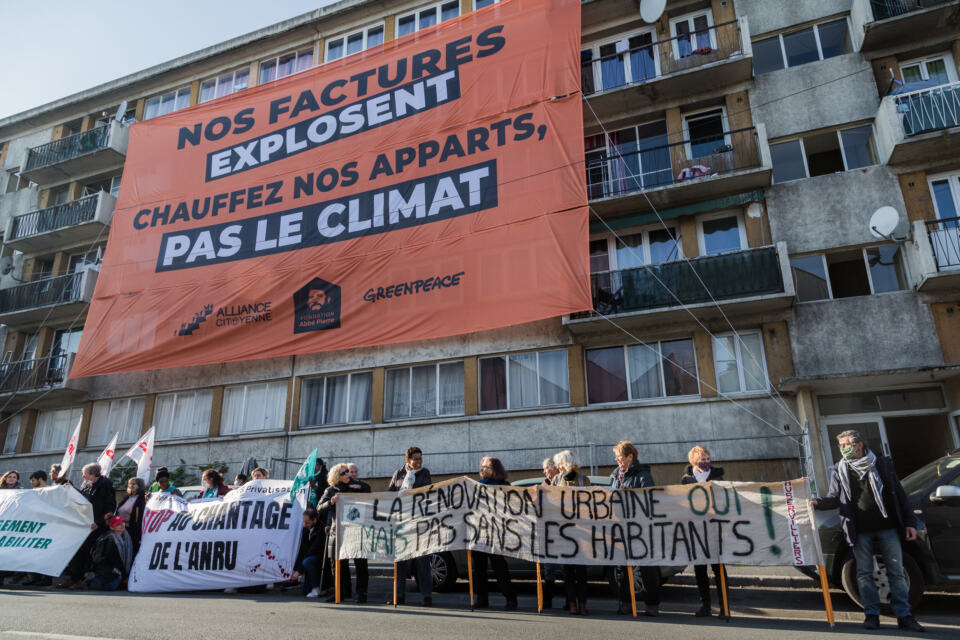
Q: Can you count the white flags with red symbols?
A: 3